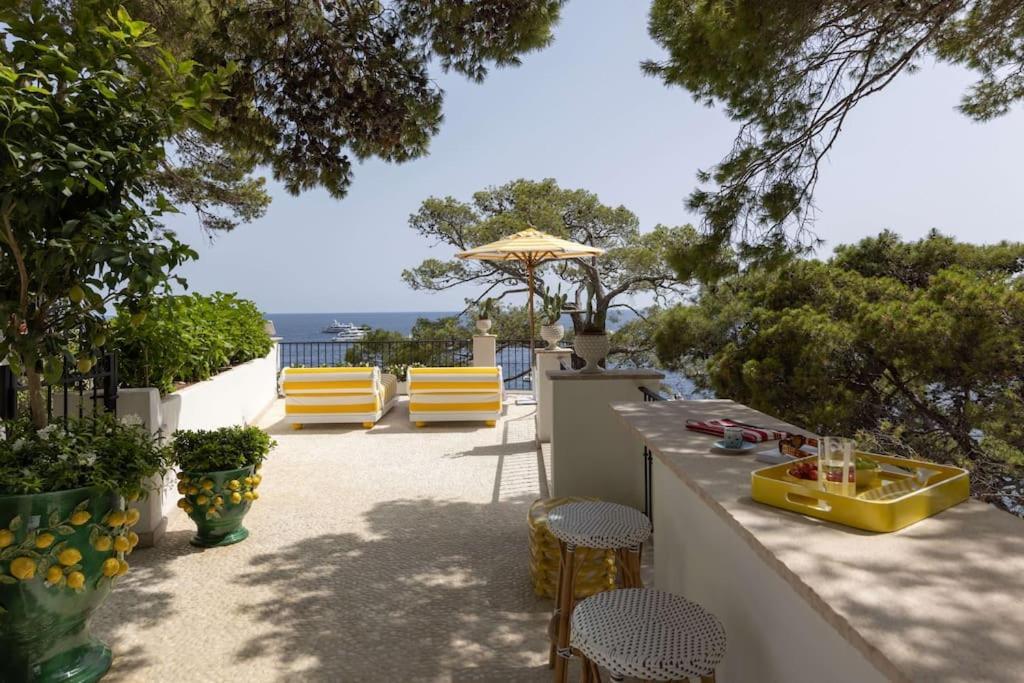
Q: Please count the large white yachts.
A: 2